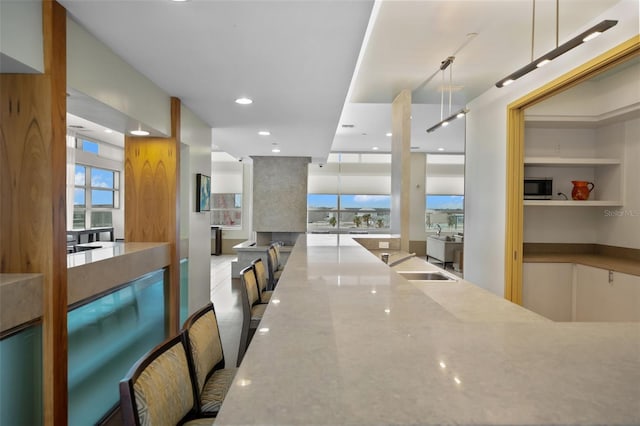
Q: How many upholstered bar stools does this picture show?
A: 6